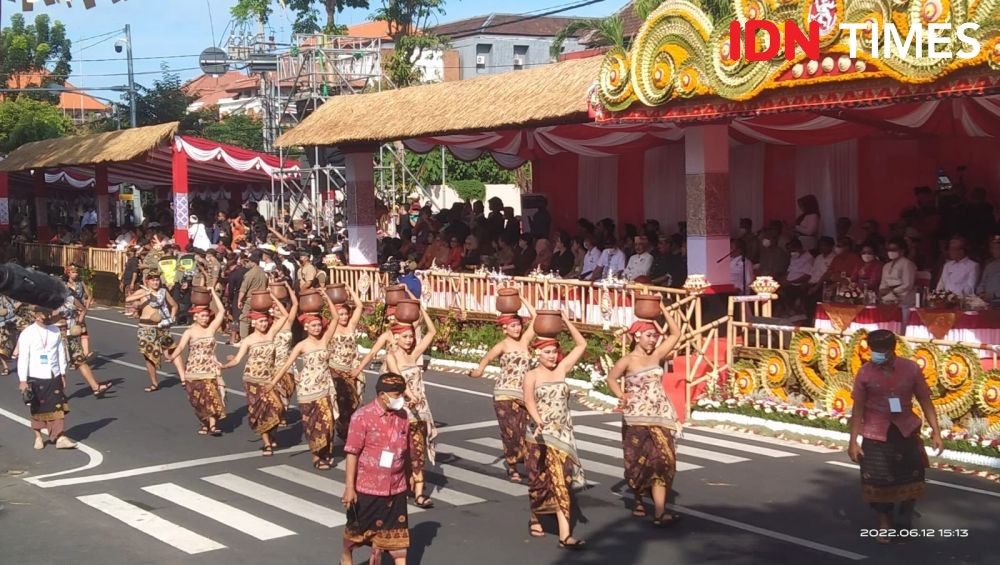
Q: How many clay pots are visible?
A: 10